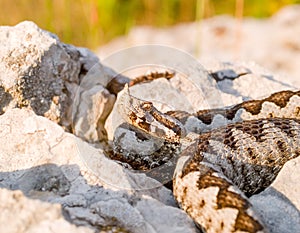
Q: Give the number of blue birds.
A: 0